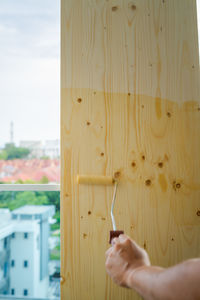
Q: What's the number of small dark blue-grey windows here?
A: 6